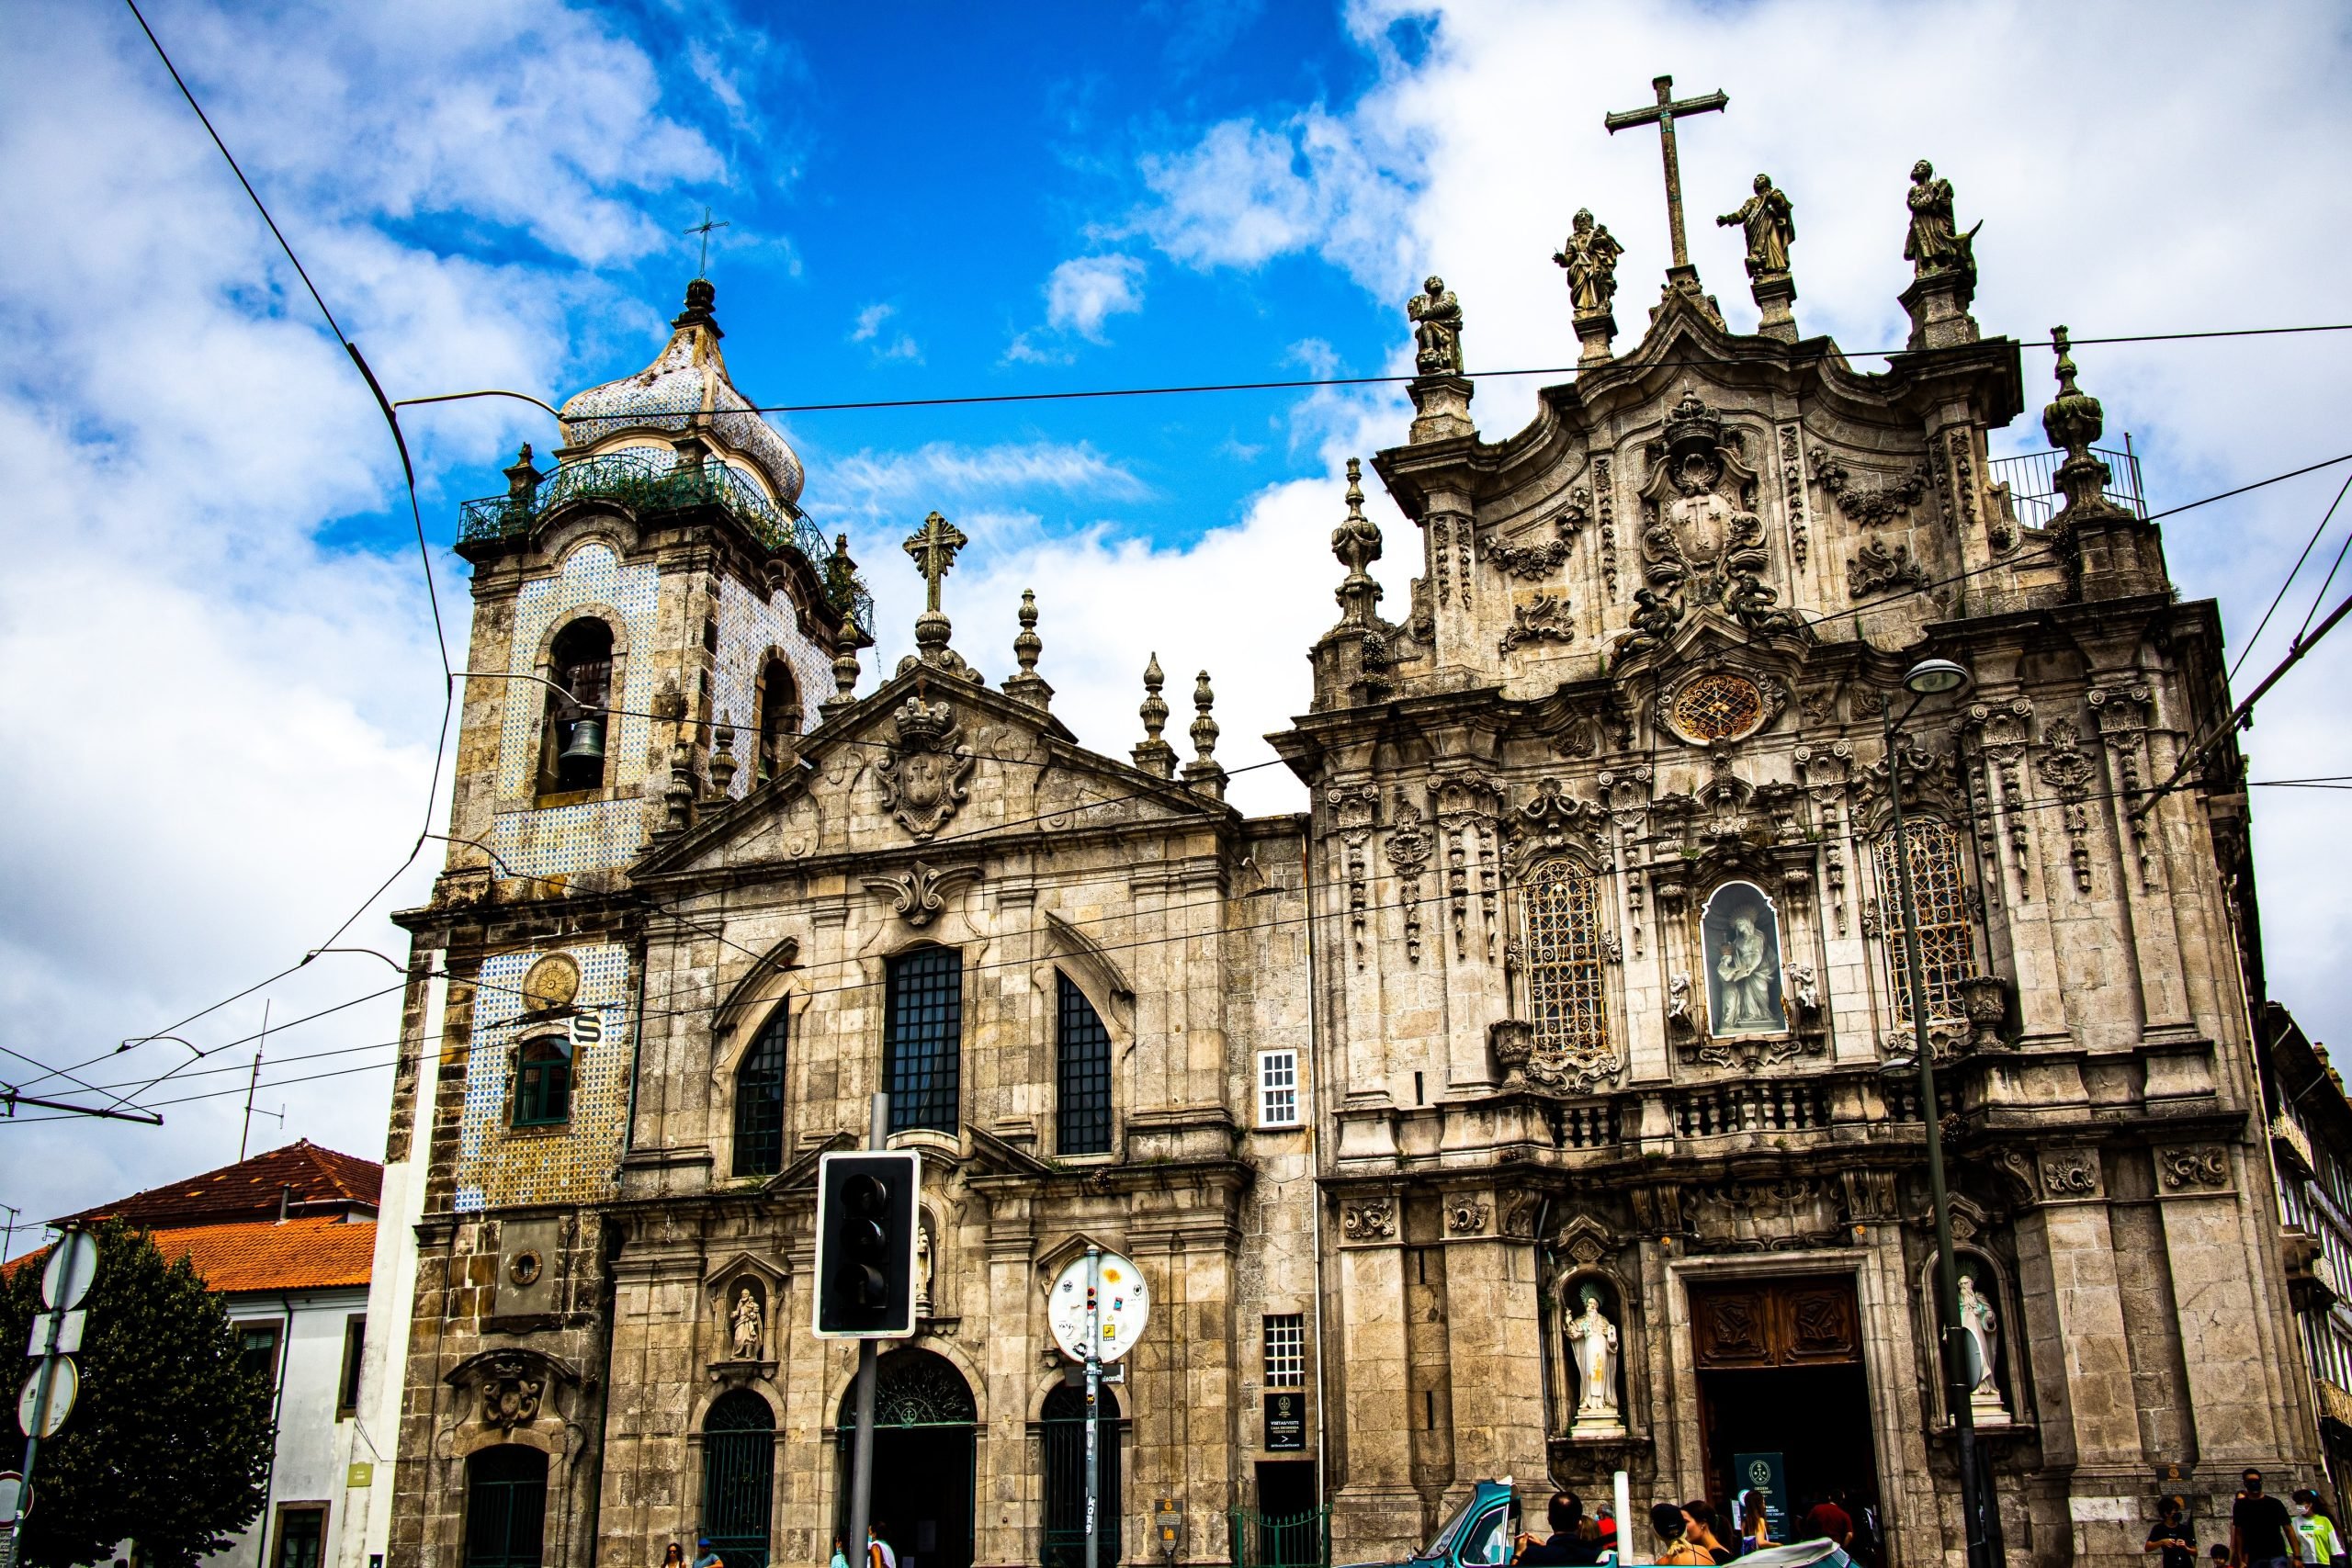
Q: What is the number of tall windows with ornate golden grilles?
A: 2